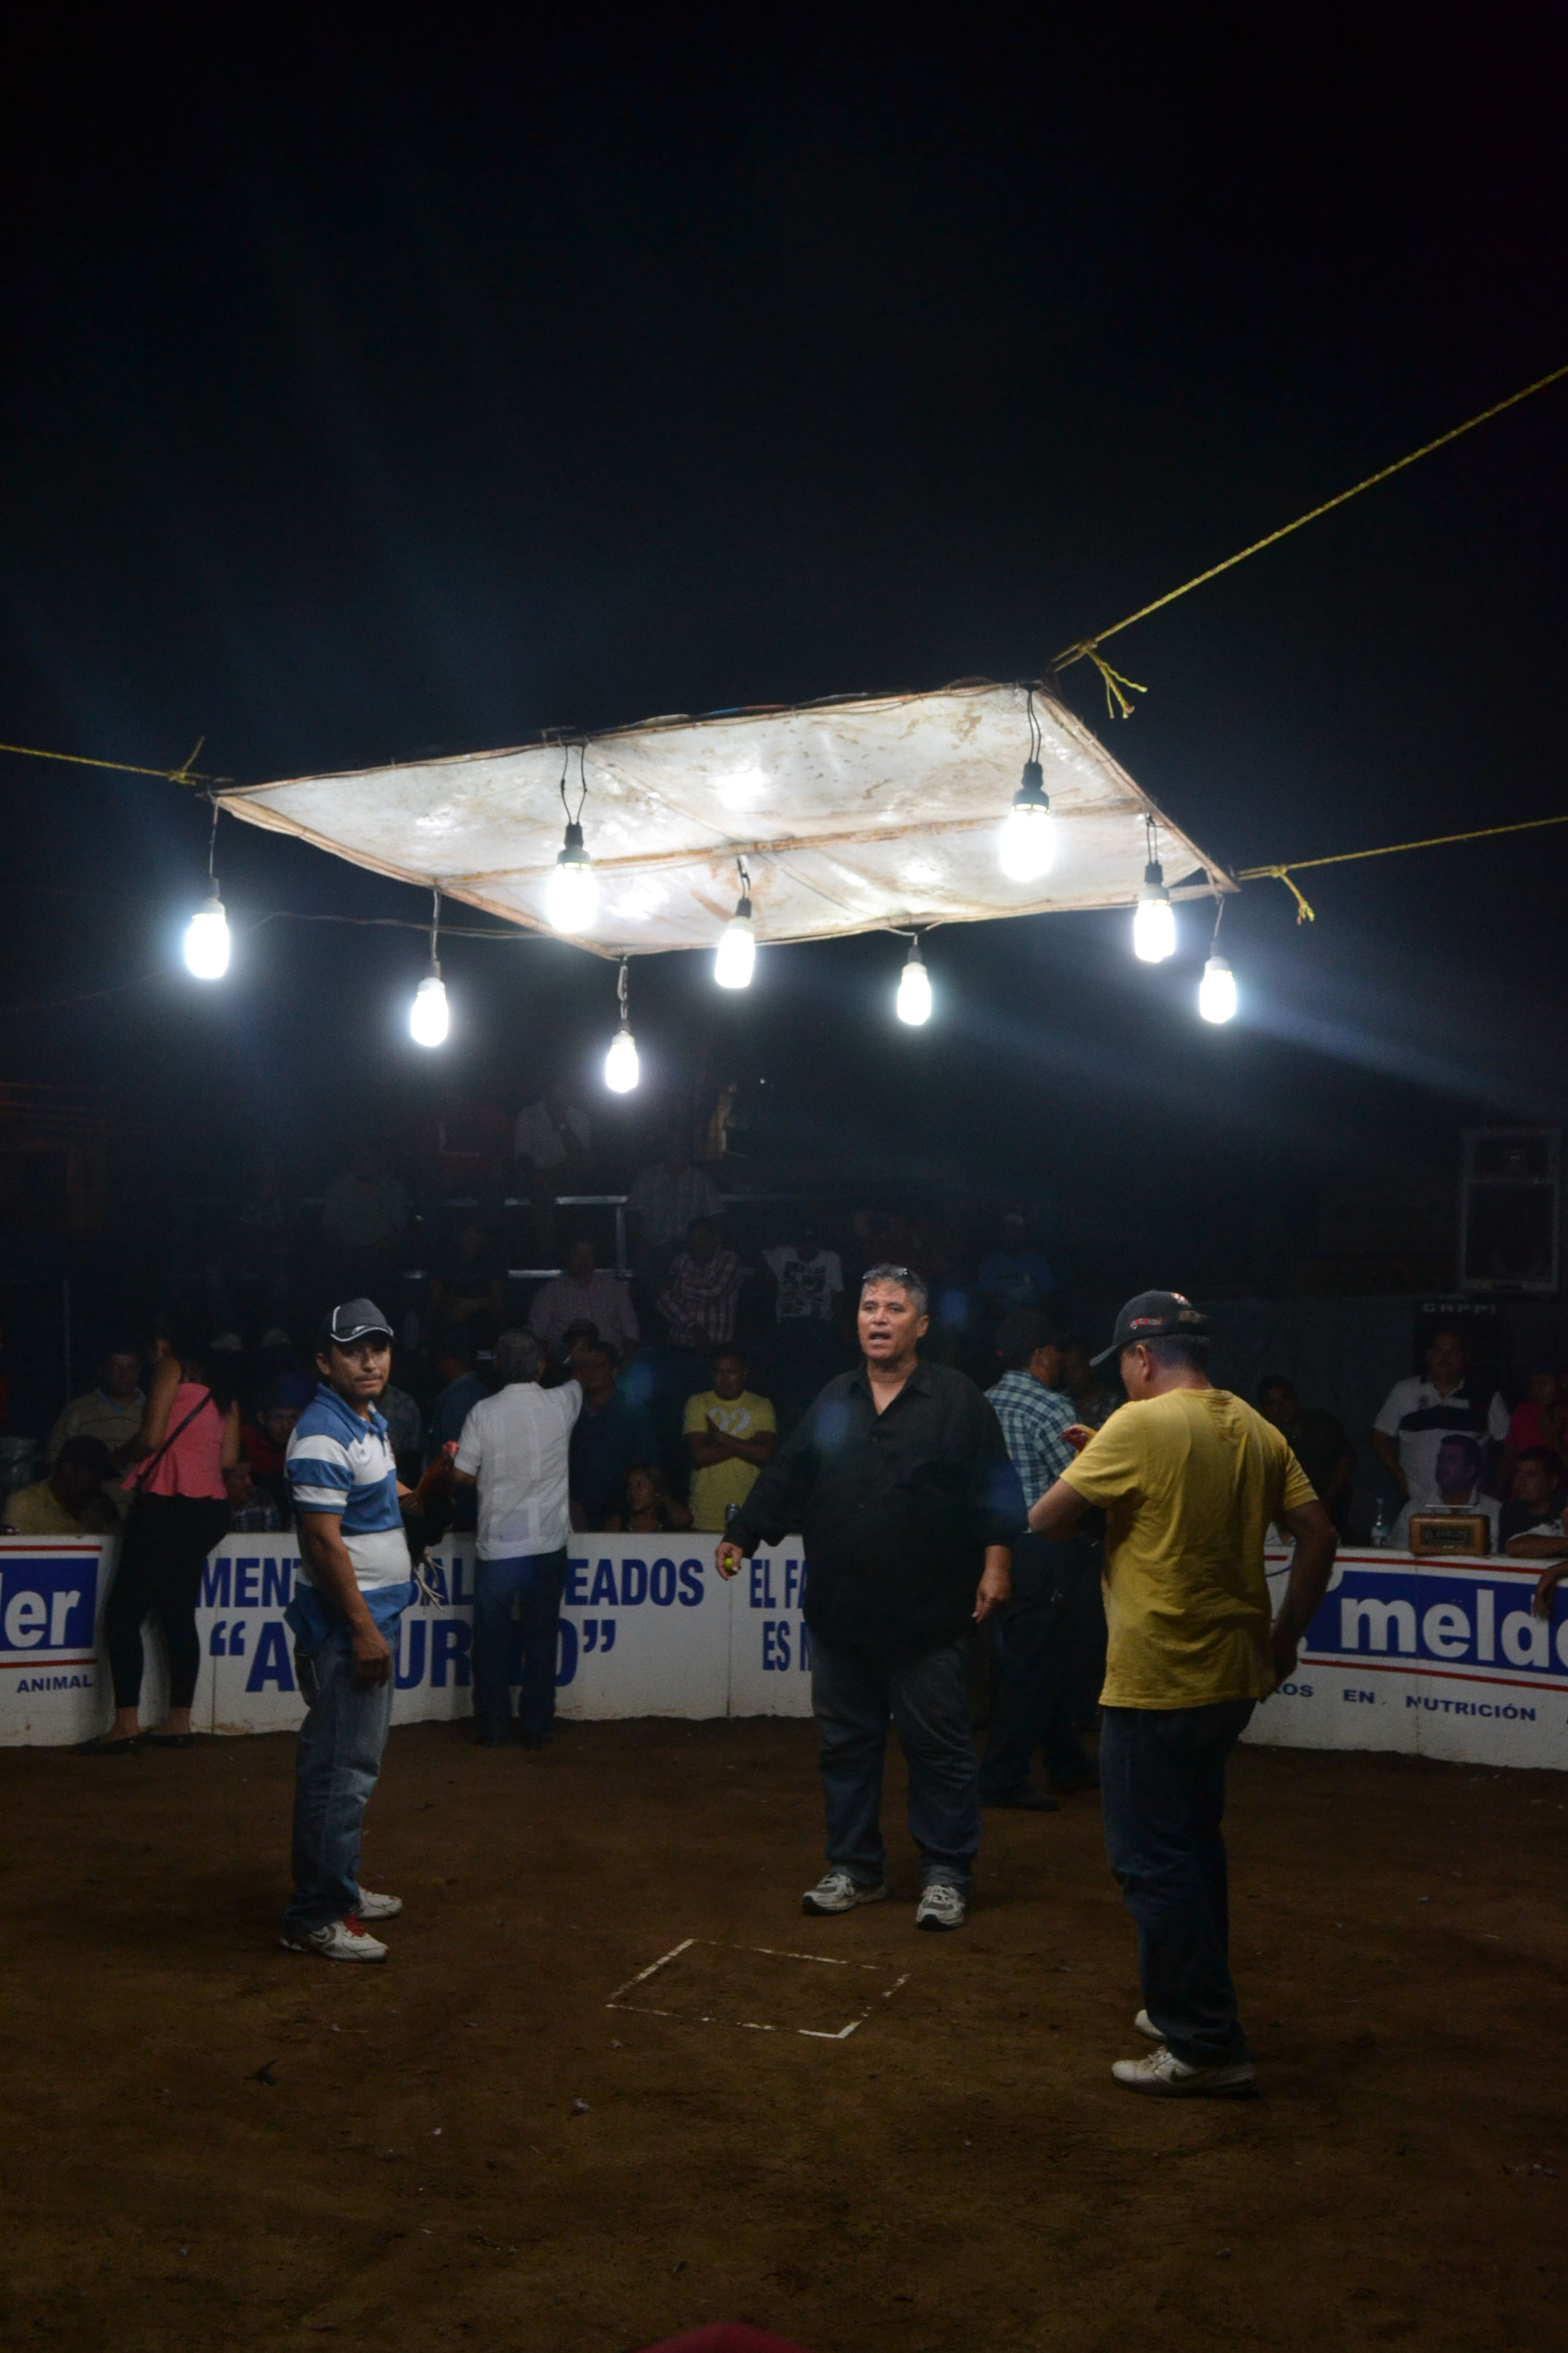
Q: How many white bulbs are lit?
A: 9